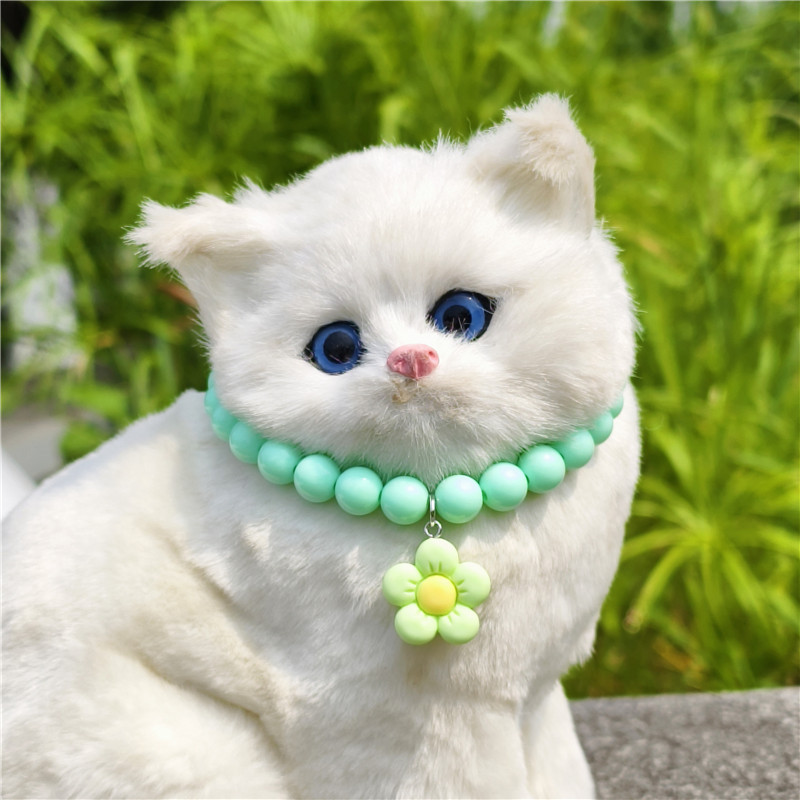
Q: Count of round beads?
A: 14